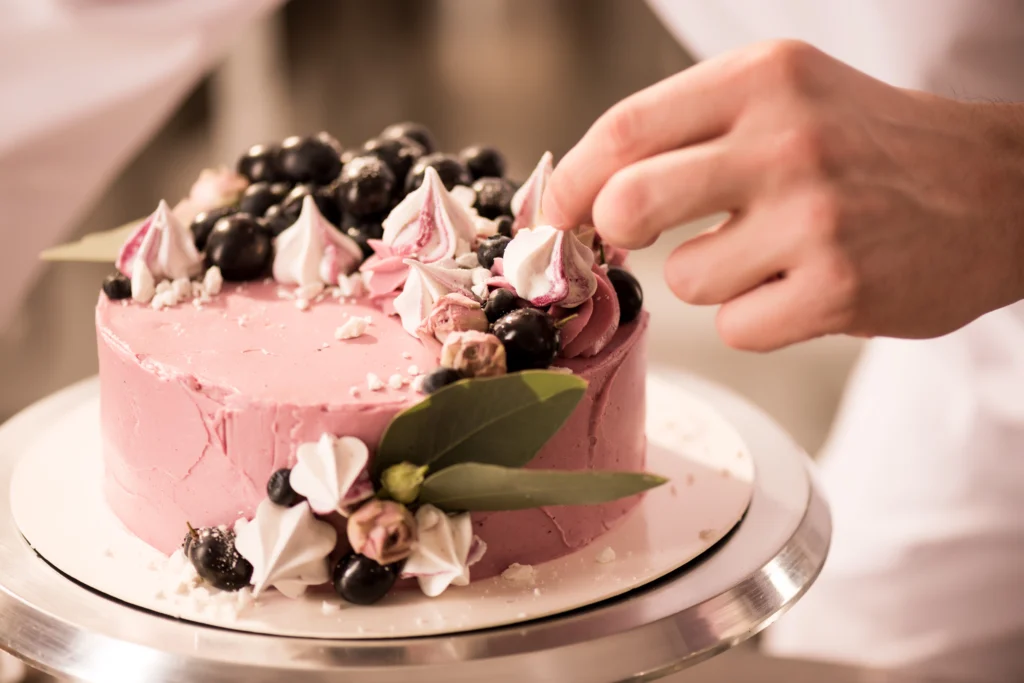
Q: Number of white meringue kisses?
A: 9